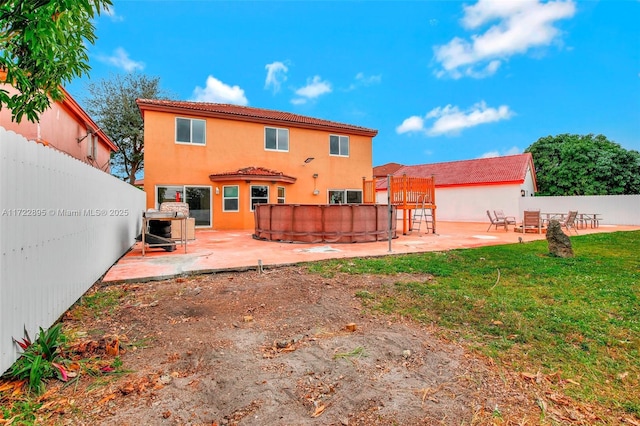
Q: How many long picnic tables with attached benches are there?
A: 1